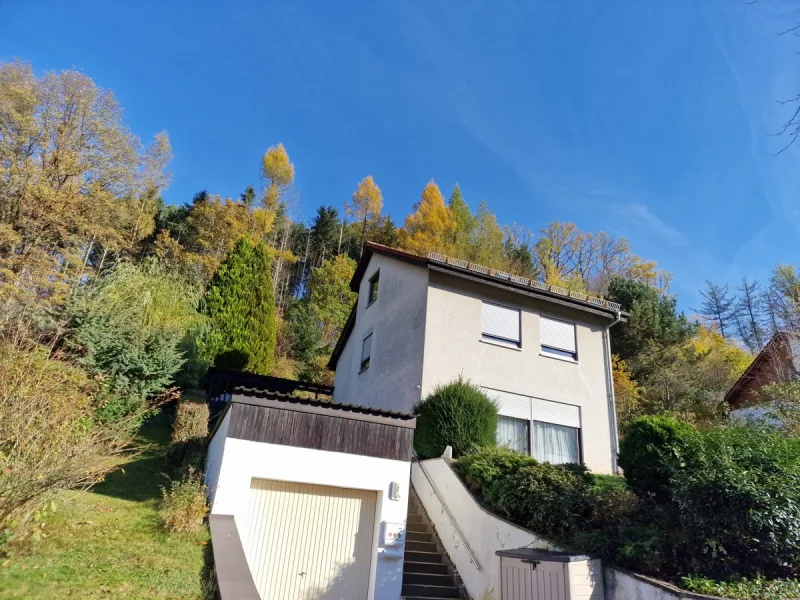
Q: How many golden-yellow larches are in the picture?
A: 3